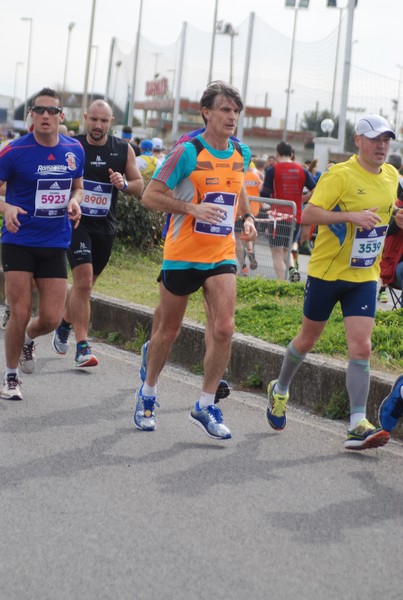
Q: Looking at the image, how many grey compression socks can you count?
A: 2